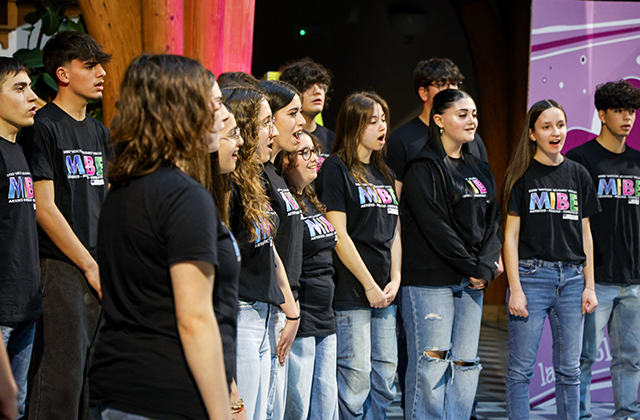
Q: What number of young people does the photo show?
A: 15